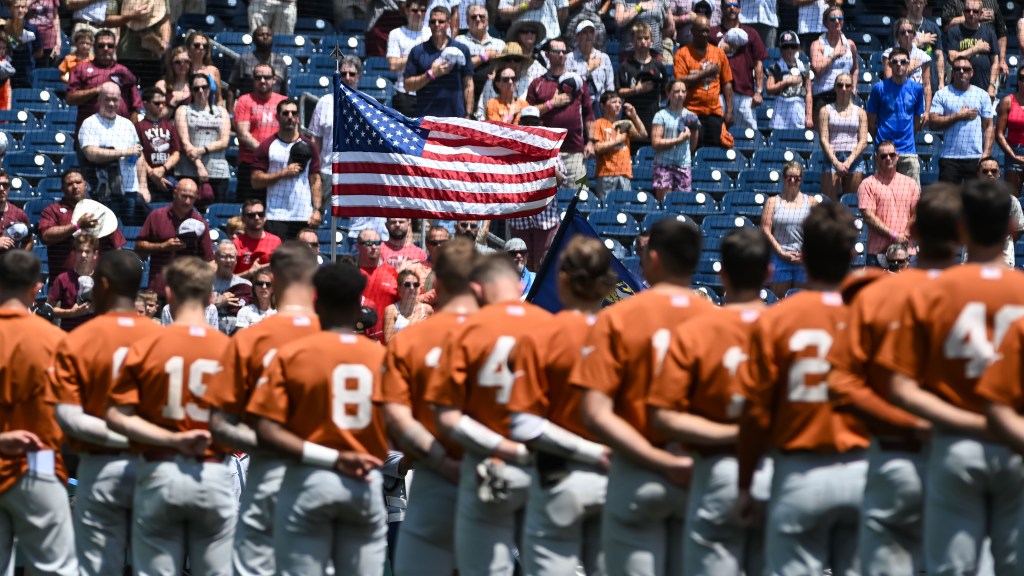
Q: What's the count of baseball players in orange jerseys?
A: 14